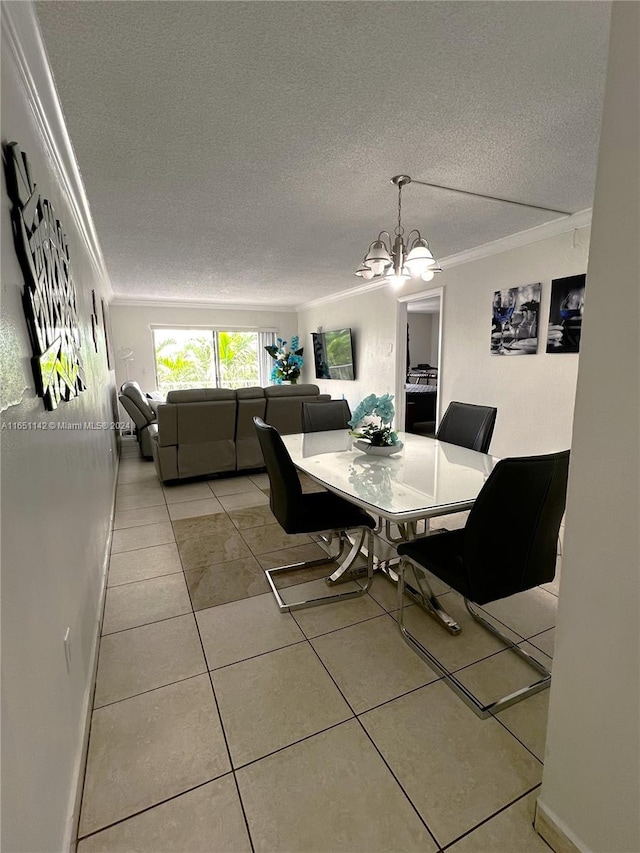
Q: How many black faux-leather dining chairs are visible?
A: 4